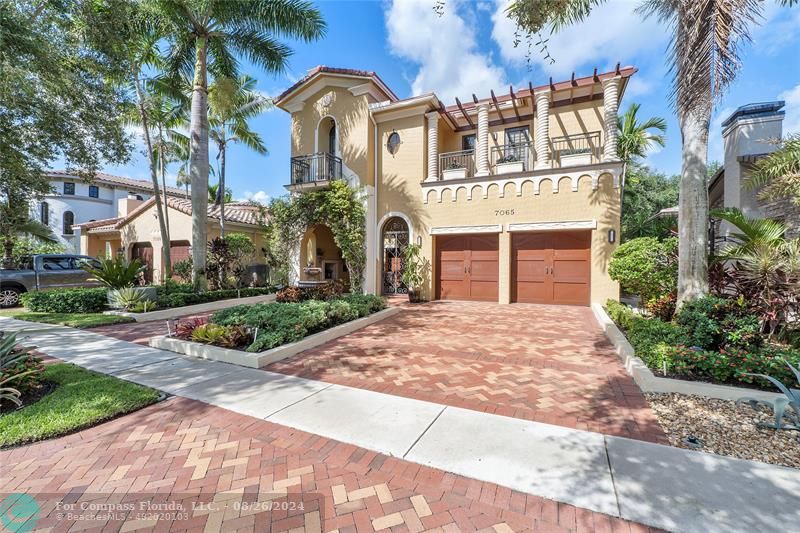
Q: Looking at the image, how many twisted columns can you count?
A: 4